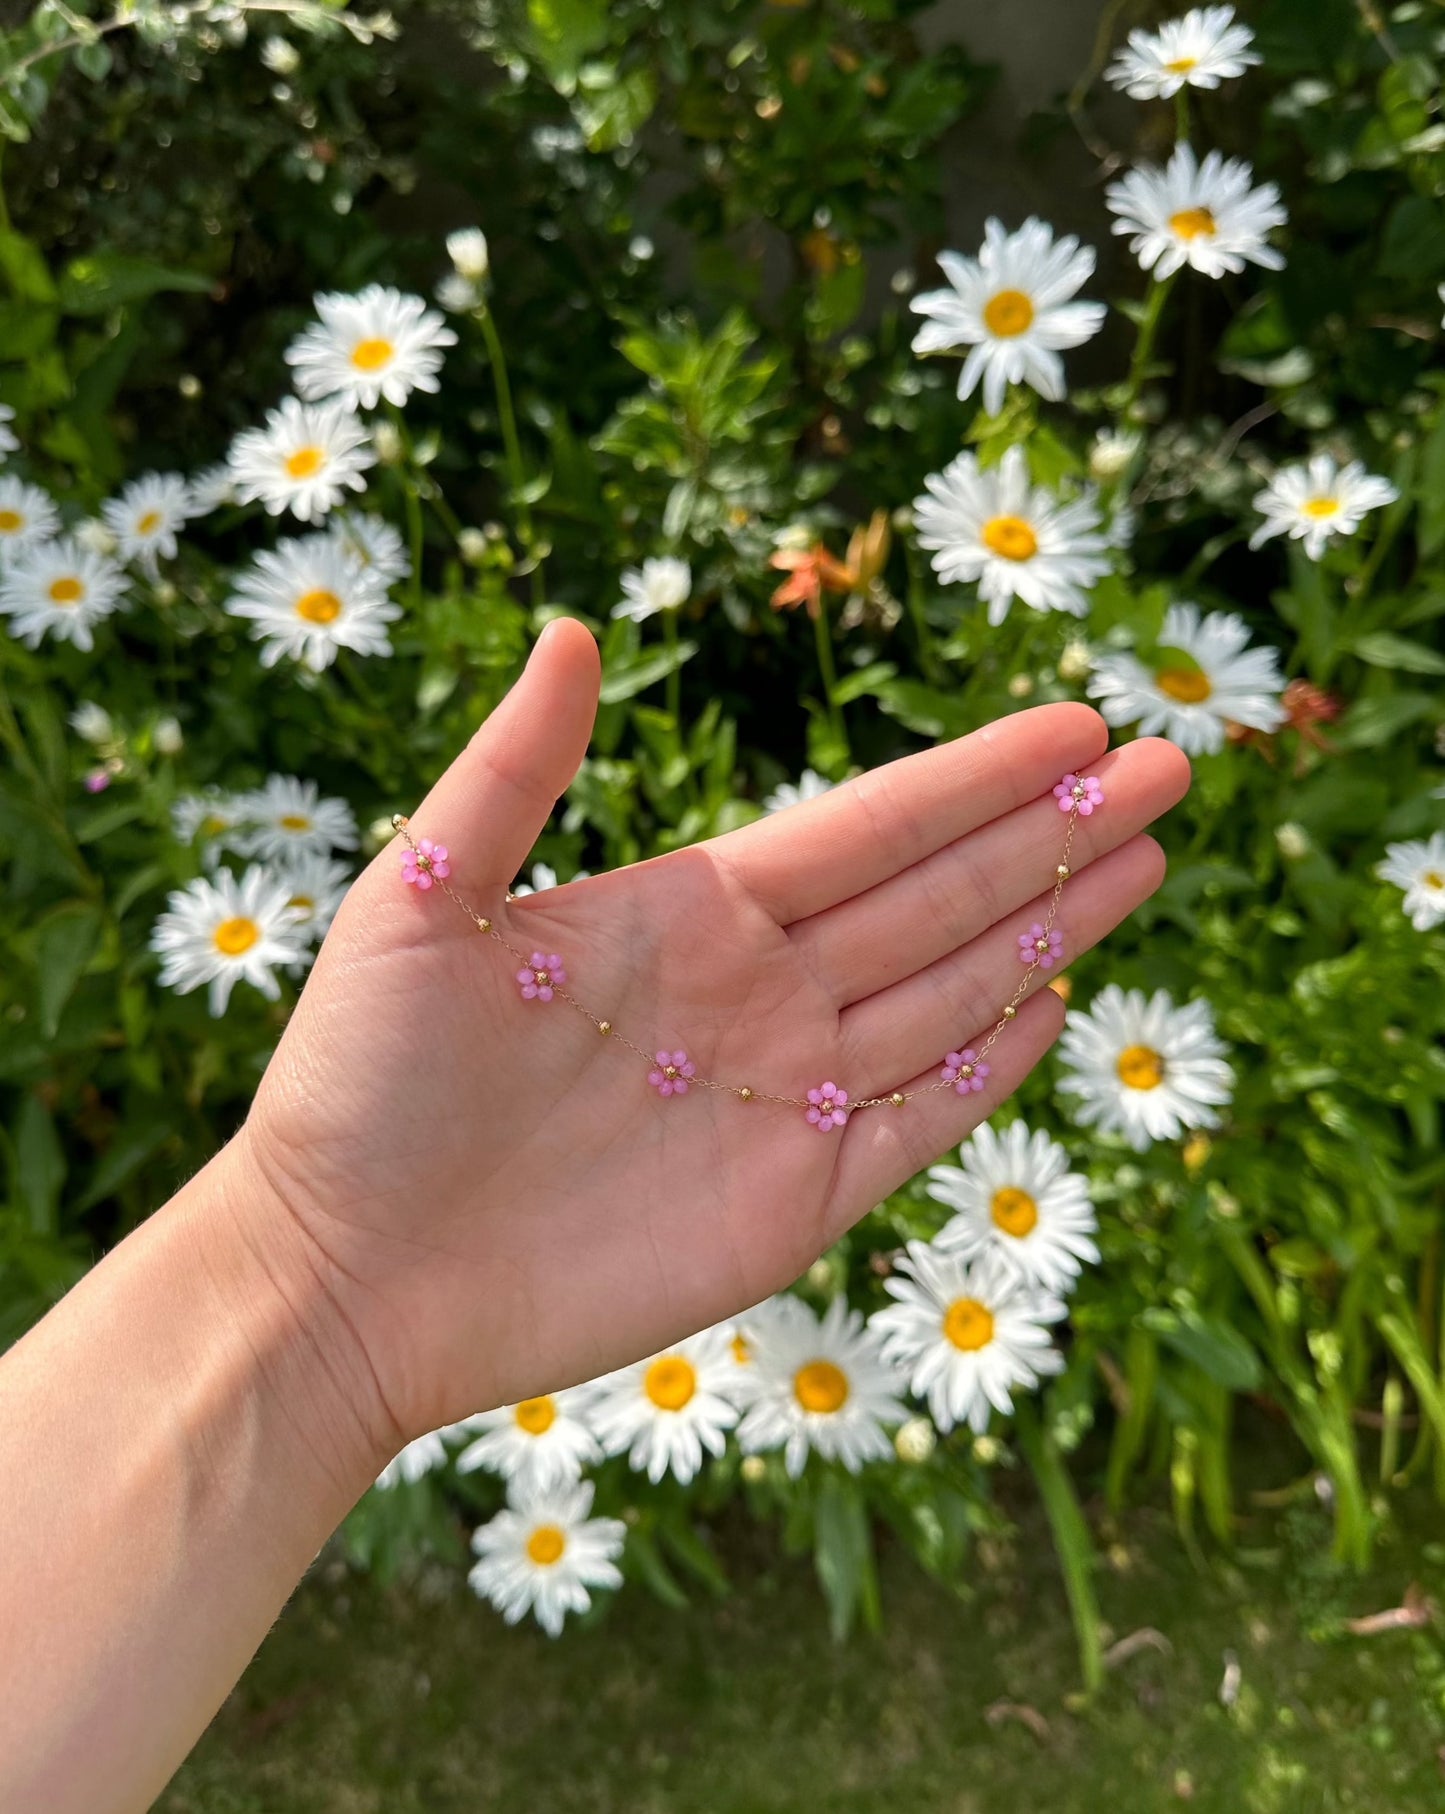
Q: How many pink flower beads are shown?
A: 7